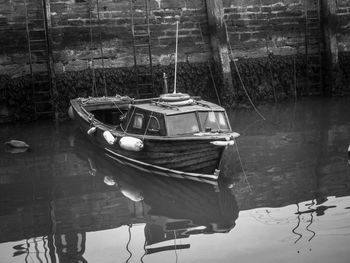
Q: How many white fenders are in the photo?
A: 3